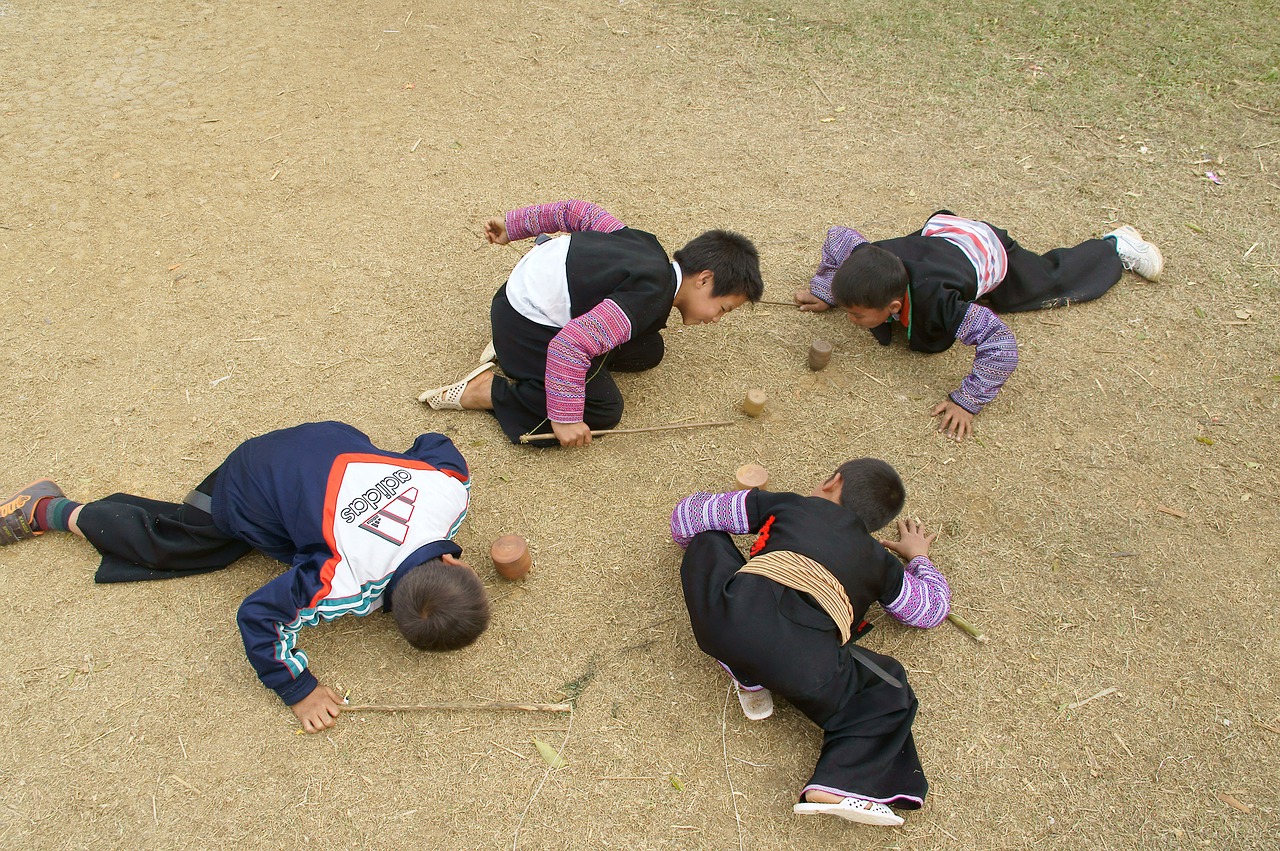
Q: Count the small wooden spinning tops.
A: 4